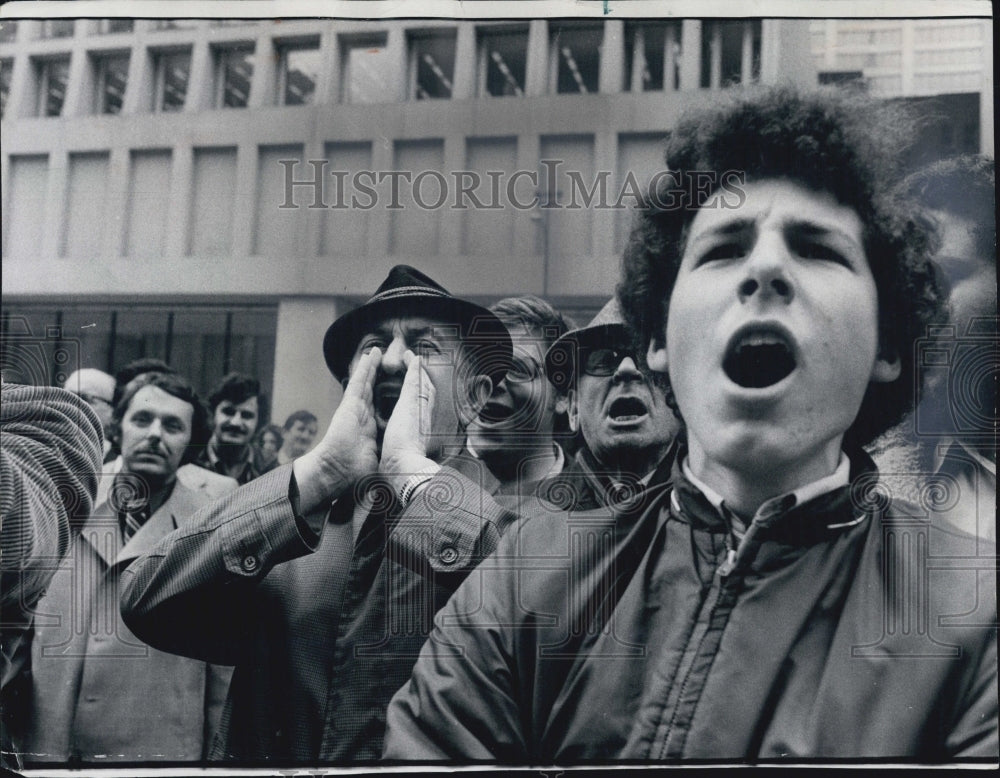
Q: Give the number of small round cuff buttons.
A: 2